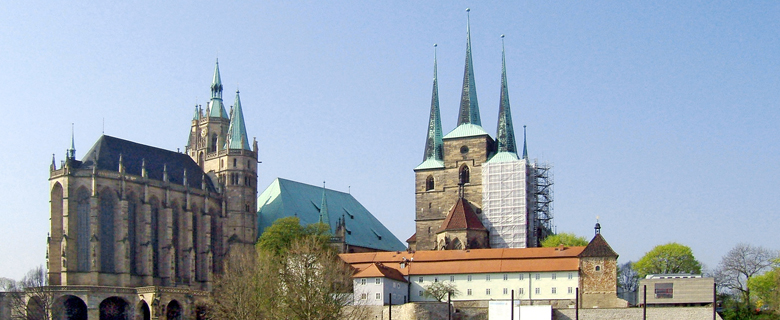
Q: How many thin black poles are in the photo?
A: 6